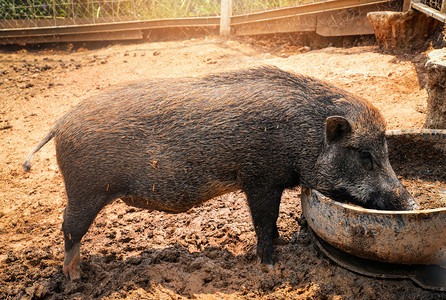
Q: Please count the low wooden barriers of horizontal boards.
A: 1